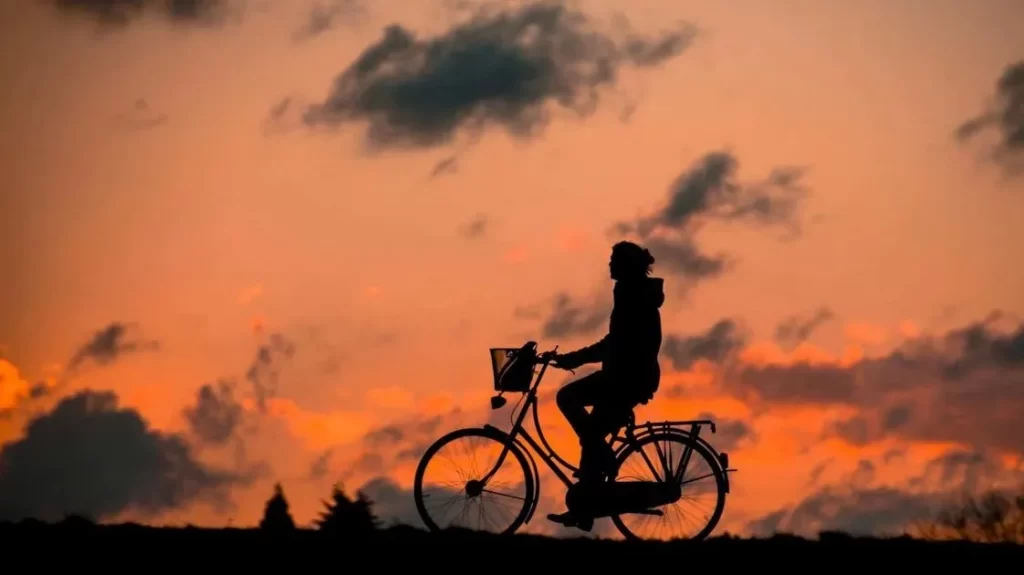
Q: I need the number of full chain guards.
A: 1